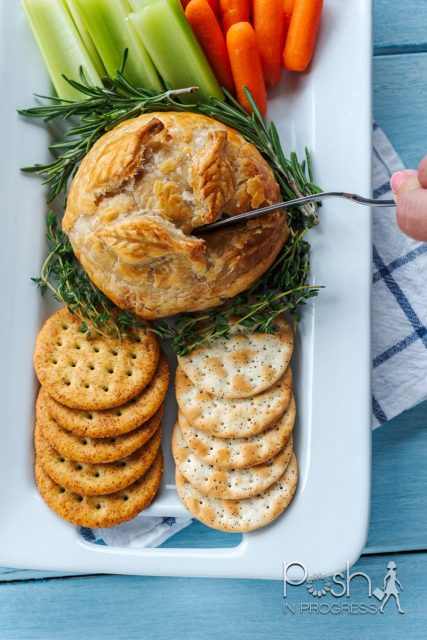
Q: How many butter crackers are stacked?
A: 5